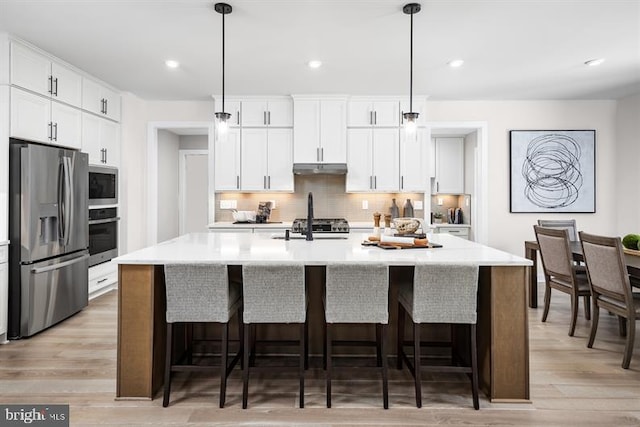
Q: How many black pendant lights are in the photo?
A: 2